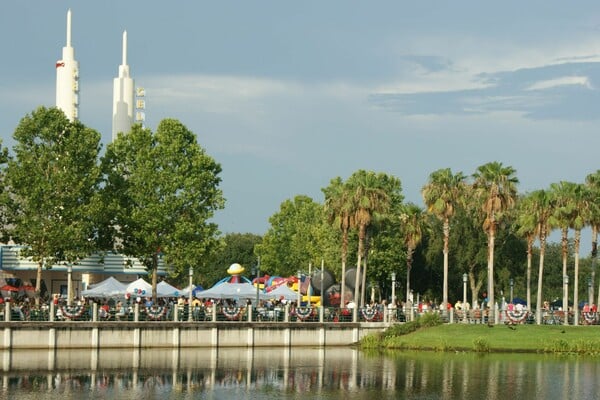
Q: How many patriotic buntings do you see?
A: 7